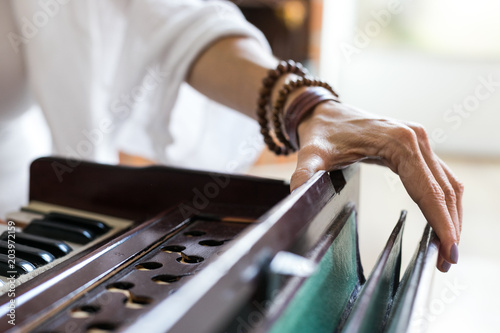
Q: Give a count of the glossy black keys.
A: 5